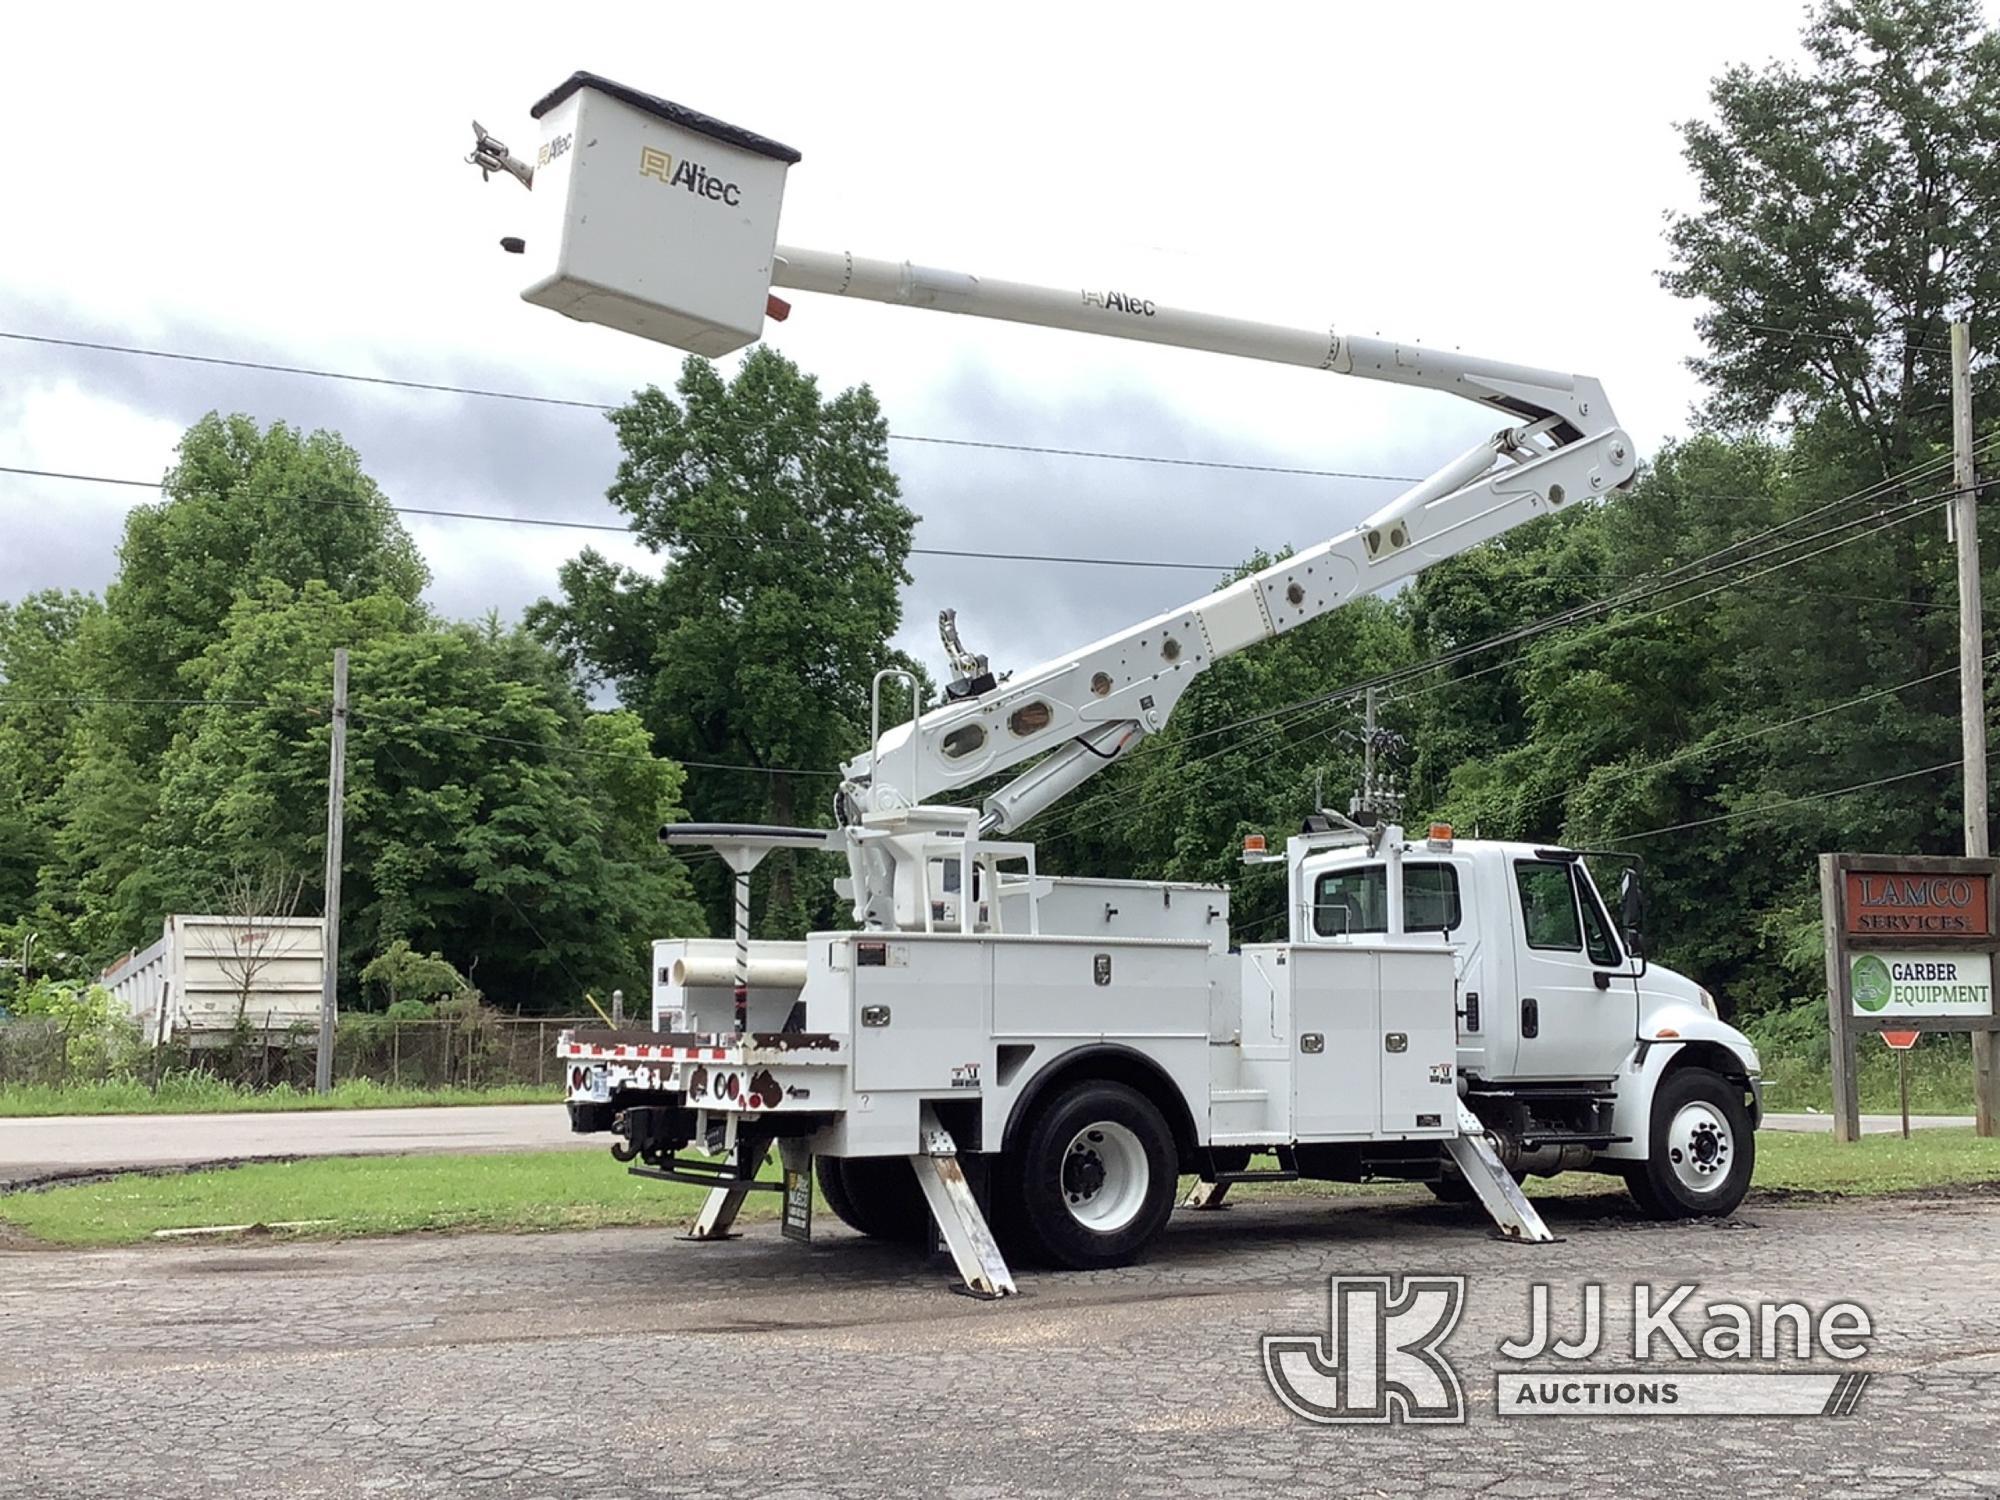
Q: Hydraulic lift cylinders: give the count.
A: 2